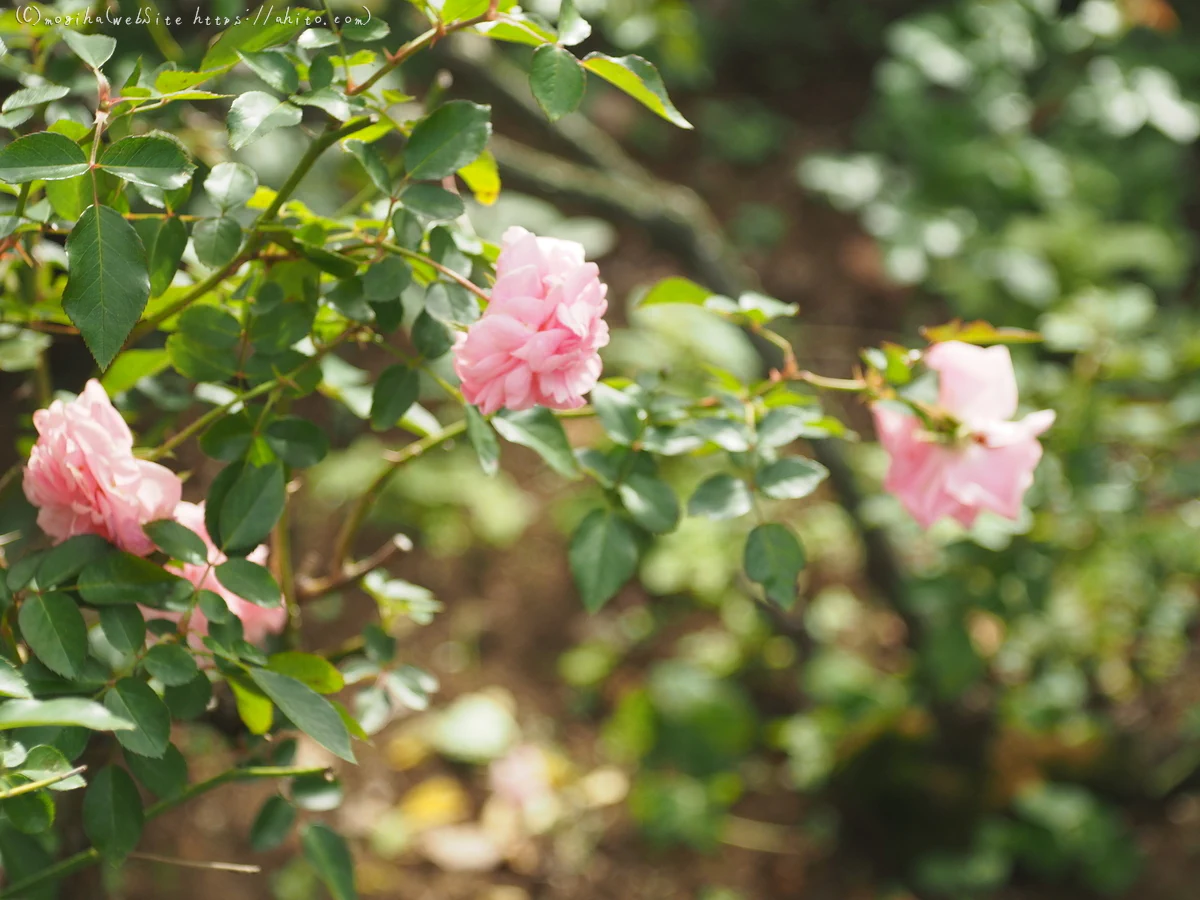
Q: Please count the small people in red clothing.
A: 0